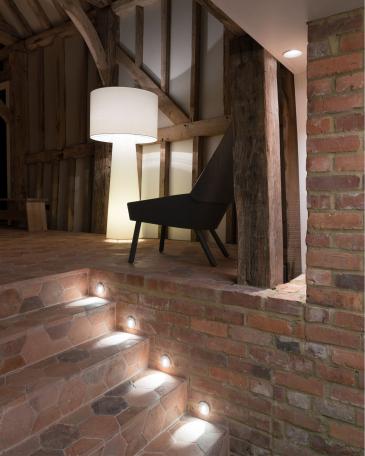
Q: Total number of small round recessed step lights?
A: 4